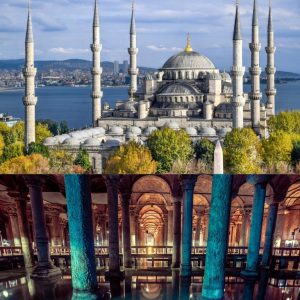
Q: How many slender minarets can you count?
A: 6